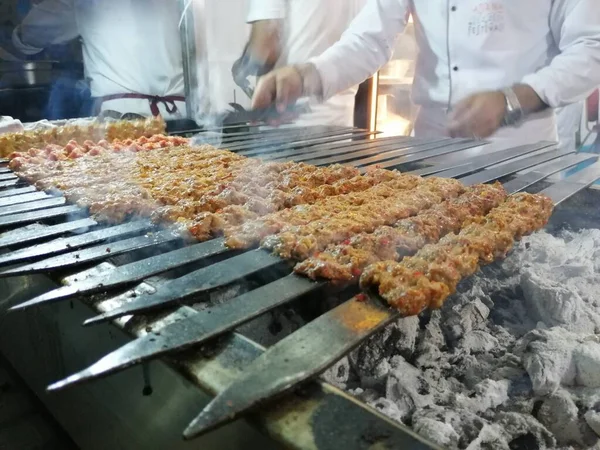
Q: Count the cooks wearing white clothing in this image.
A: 3